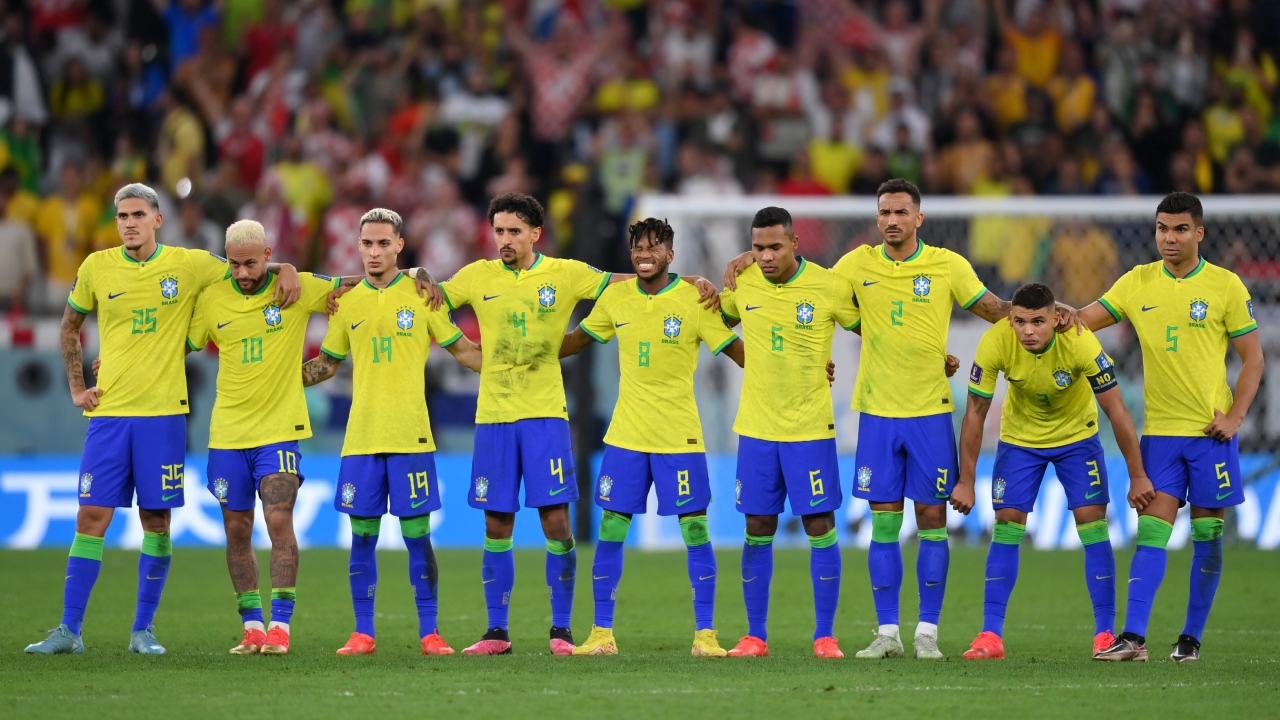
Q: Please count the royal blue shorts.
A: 9